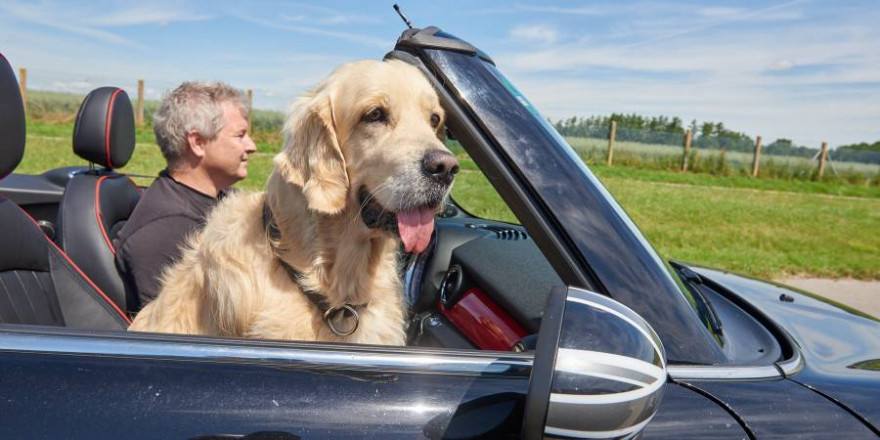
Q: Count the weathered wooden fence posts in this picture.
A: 7